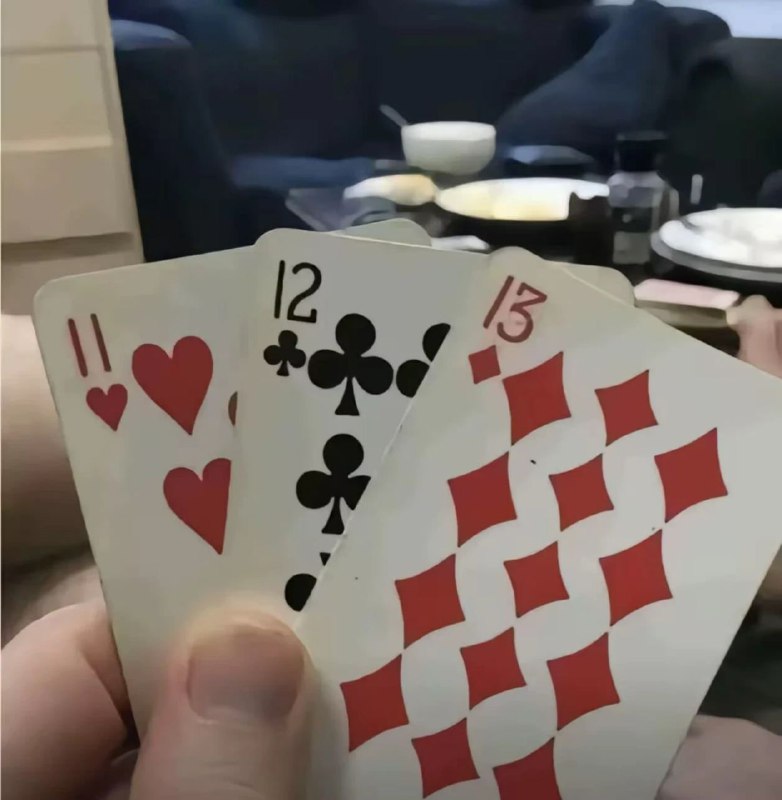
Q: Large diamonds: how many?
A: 13